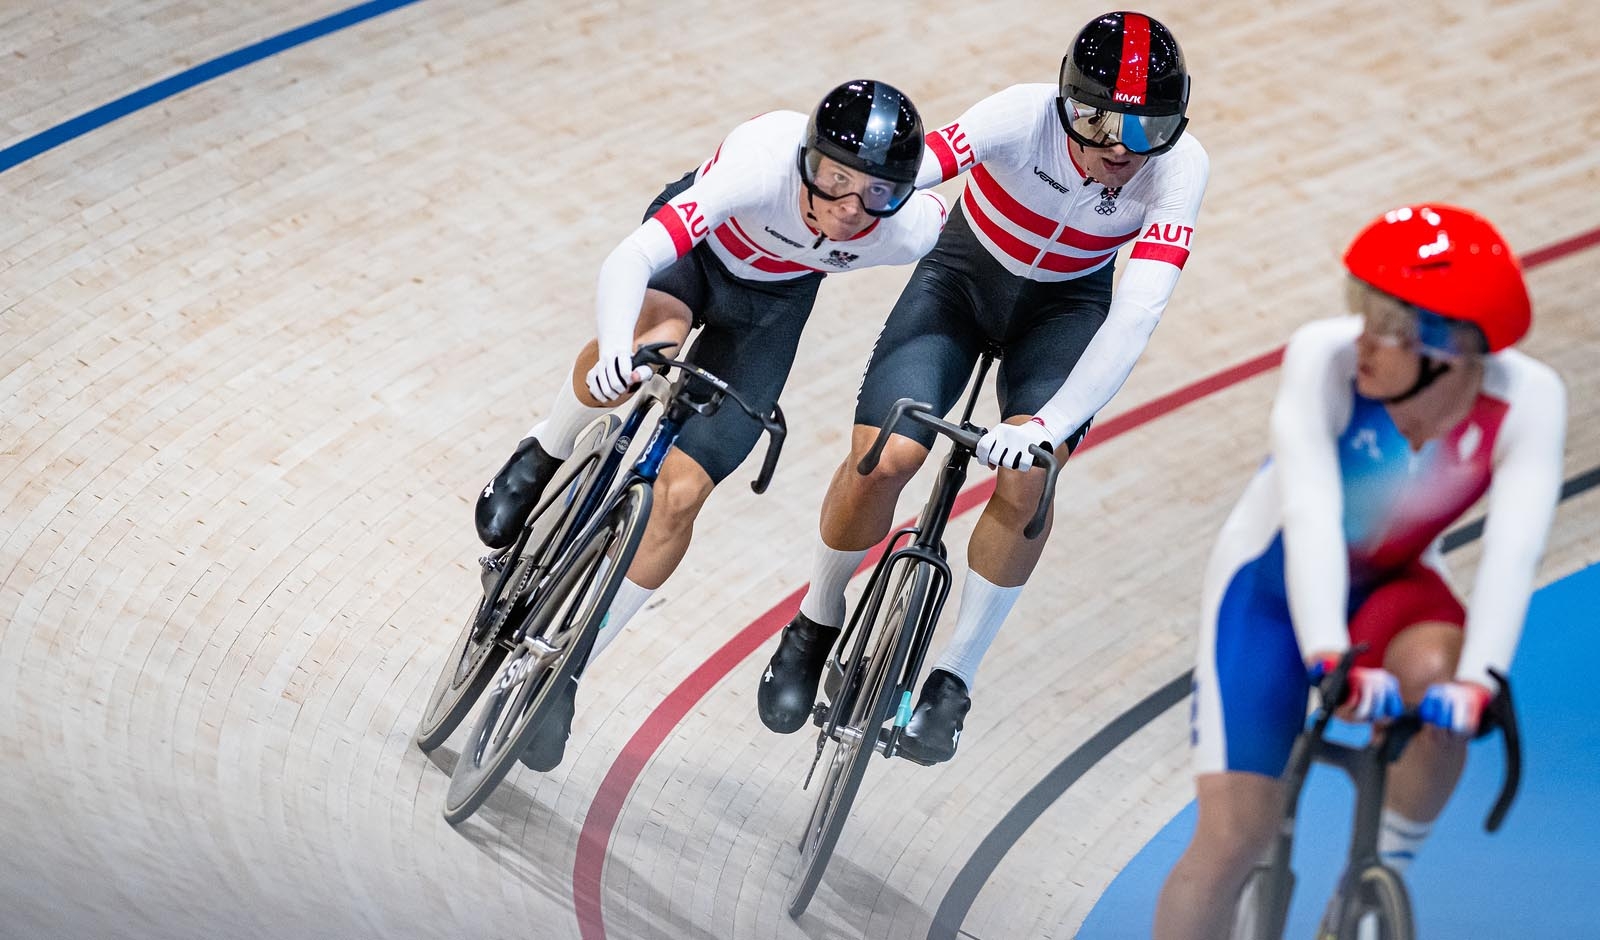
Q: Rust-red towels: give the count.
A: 0